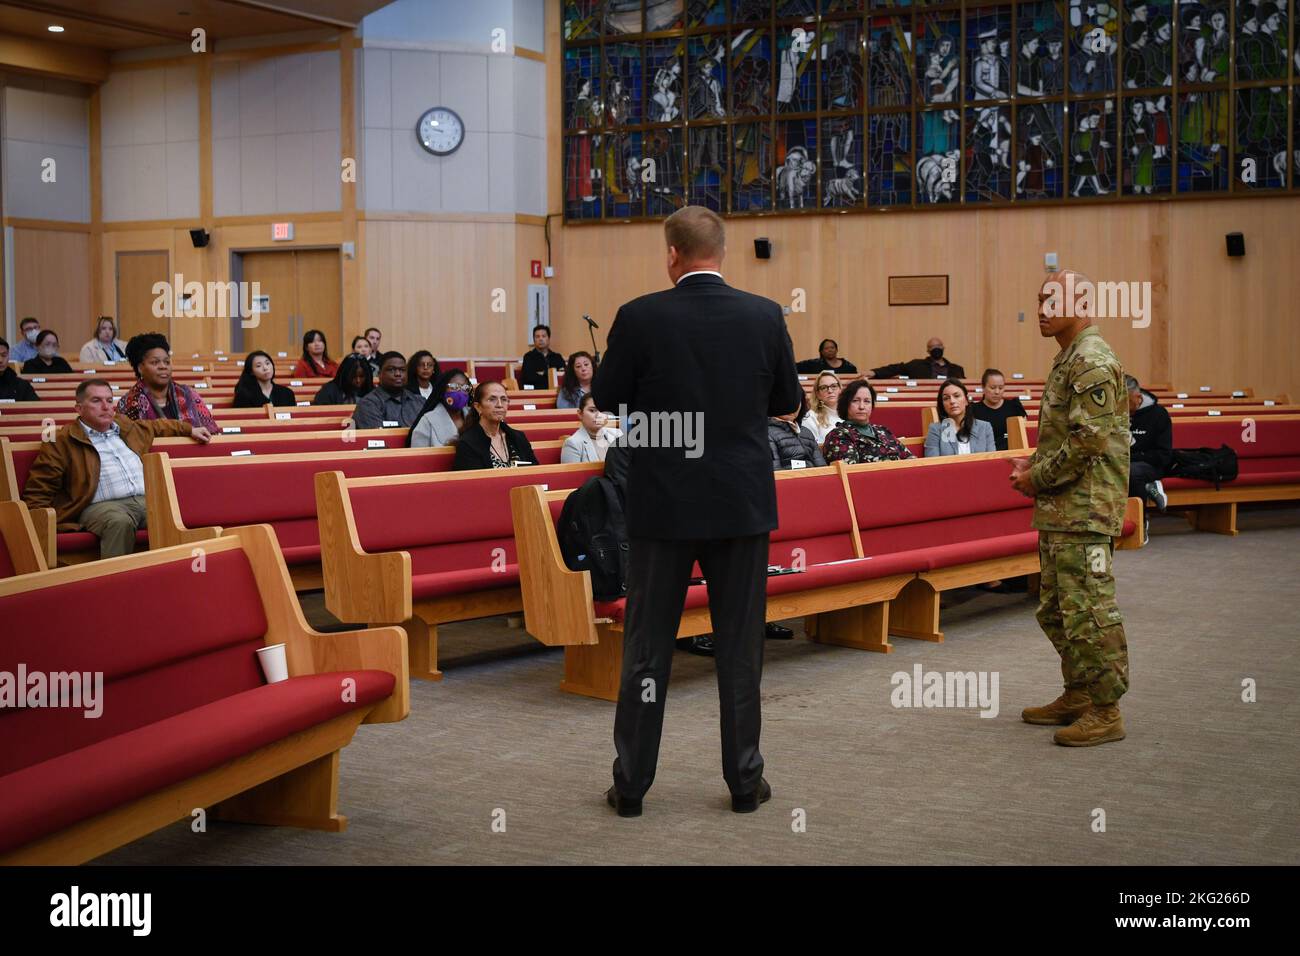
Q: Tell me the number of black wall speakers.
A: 3